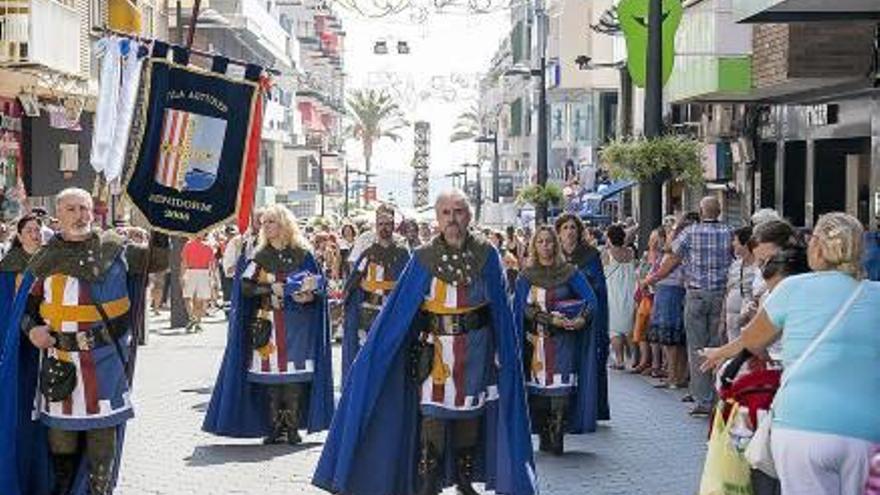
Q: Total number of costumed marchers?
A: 7